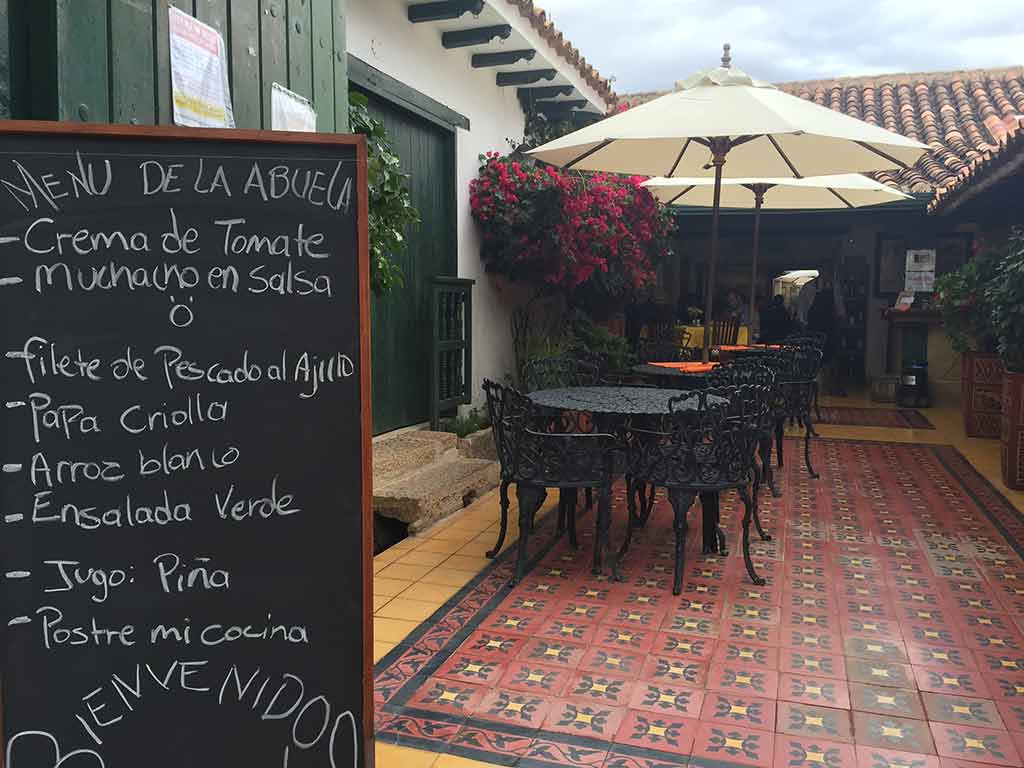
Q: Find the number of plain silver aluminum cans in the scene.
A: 0